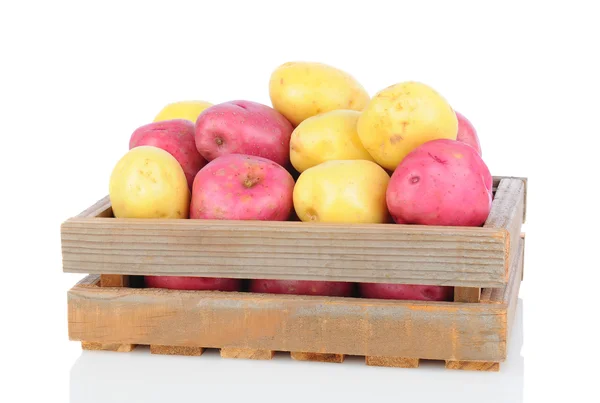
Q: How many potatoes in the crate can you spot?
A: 14